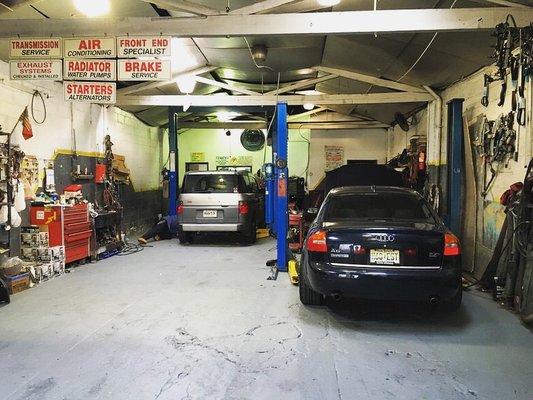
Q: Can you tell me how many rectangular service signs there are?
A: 7